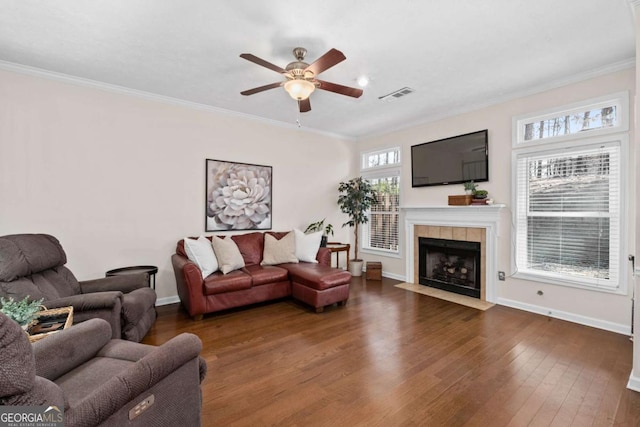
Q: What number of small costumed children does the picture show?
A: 0